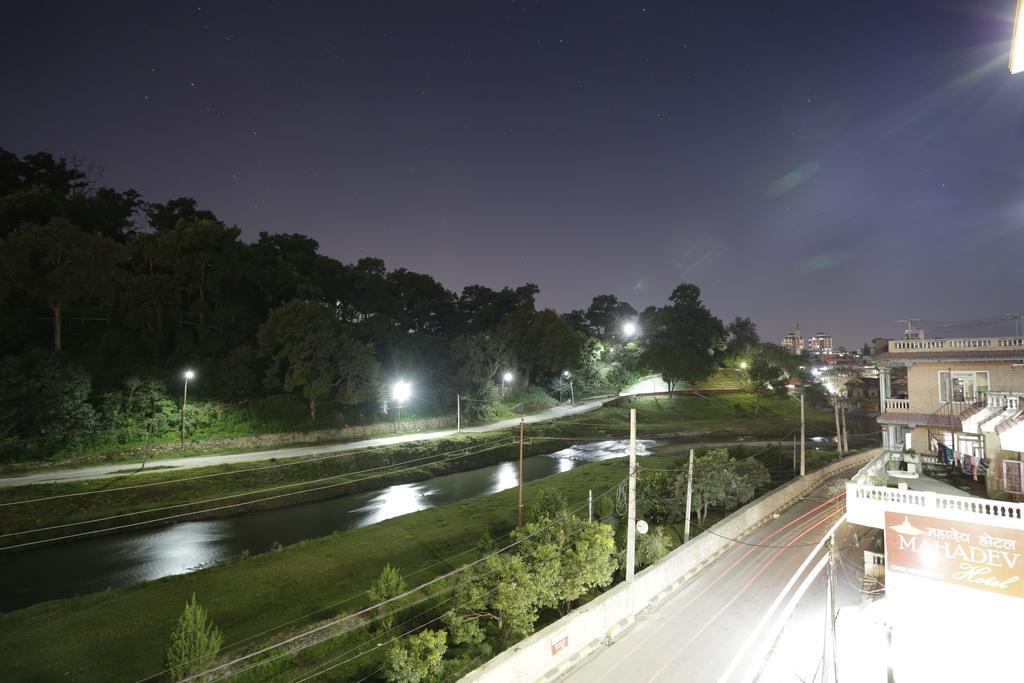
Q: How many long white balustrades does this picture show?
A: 2